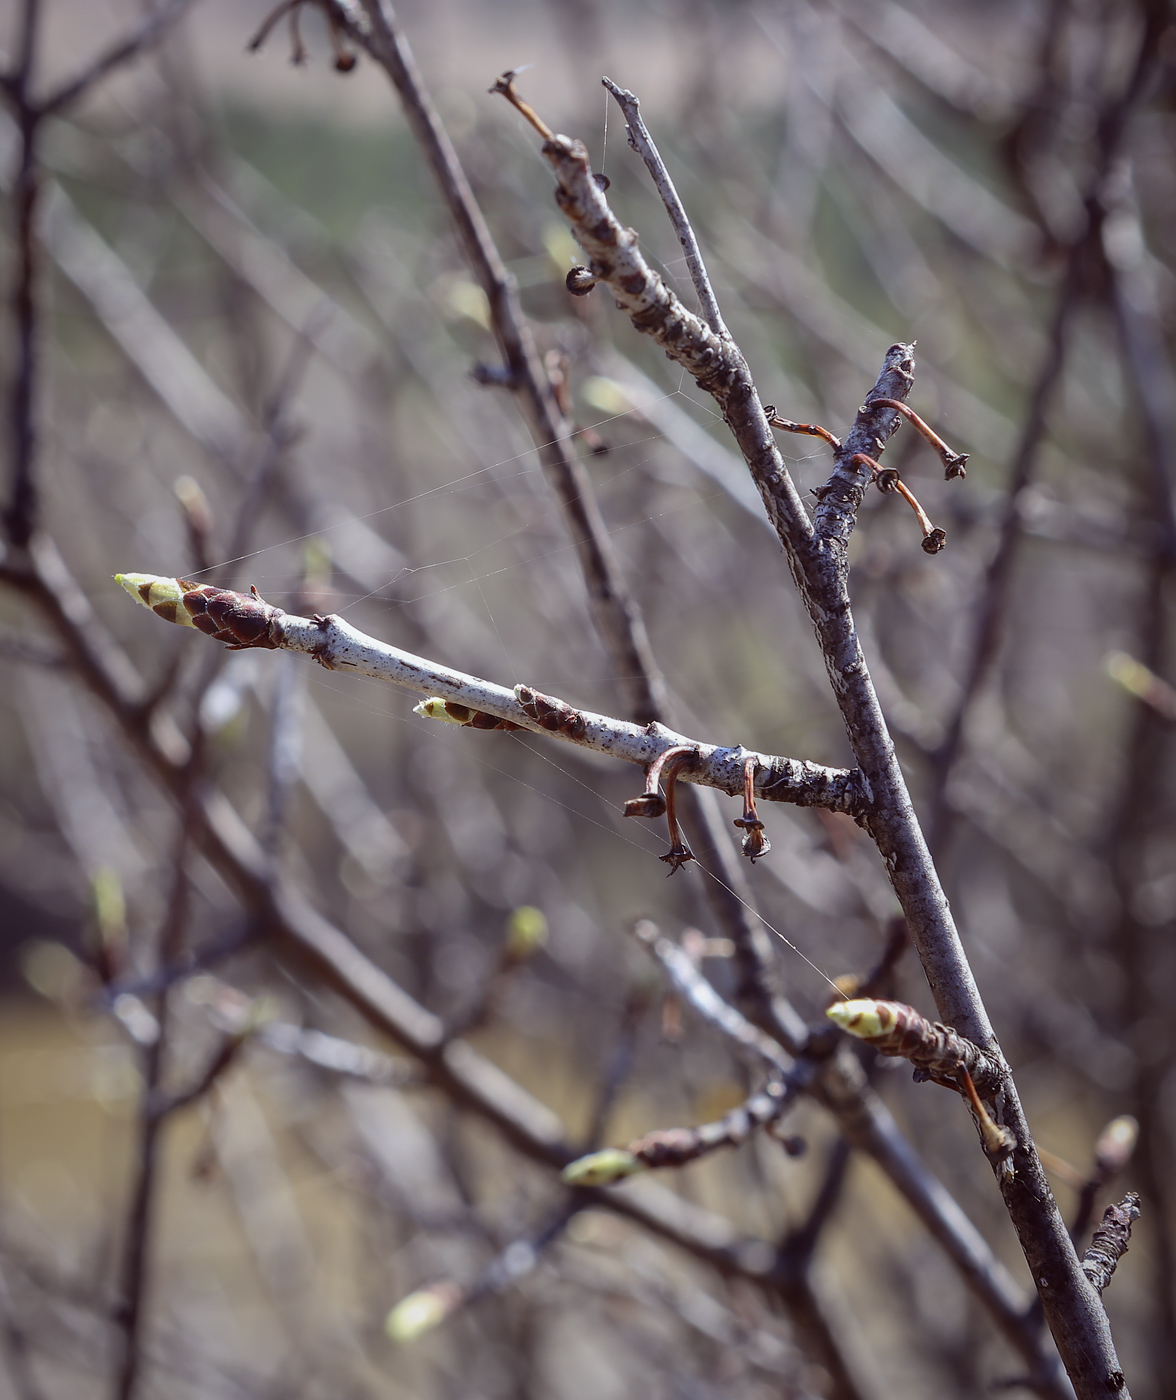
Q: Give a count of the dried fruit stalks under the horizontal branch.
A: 3